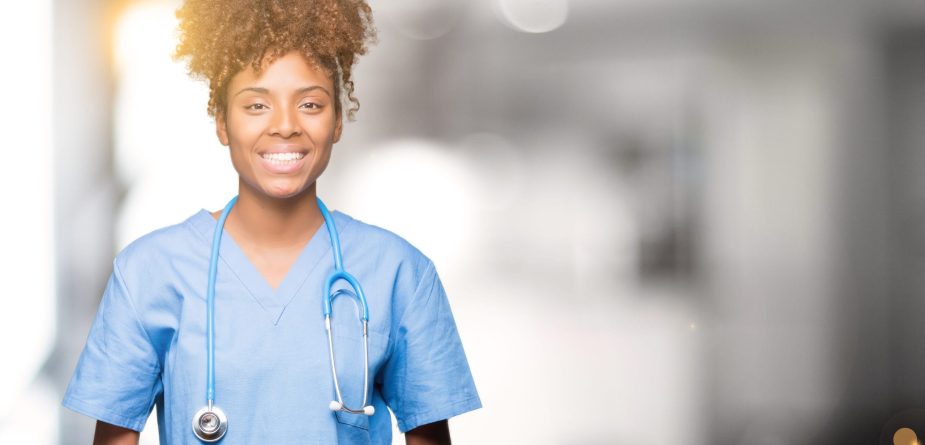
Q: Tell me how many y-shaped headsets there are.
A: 1